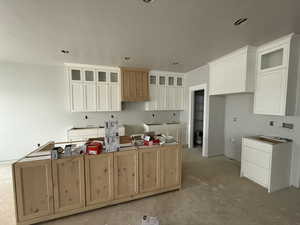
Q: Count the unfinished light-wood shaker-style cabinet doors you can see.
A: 6